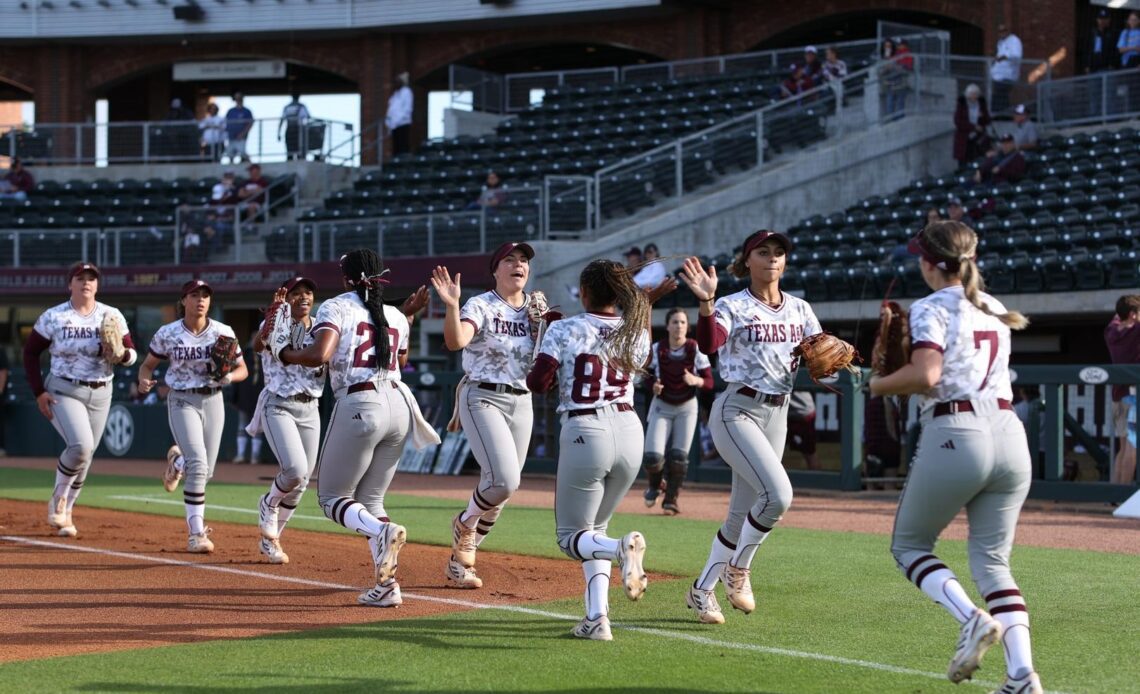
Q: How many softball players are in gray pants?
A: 9